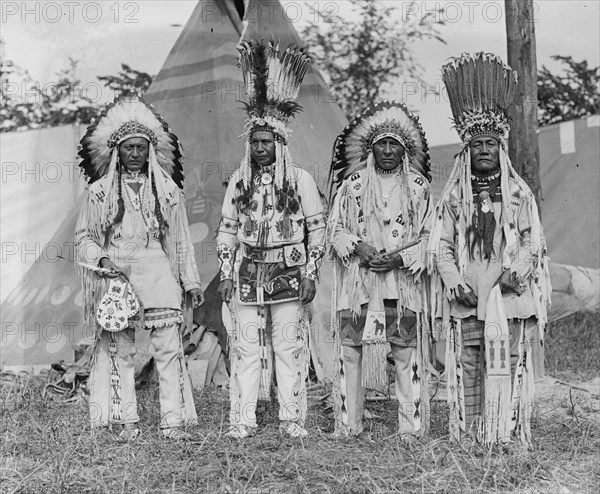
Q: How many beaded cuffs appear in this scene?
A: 2